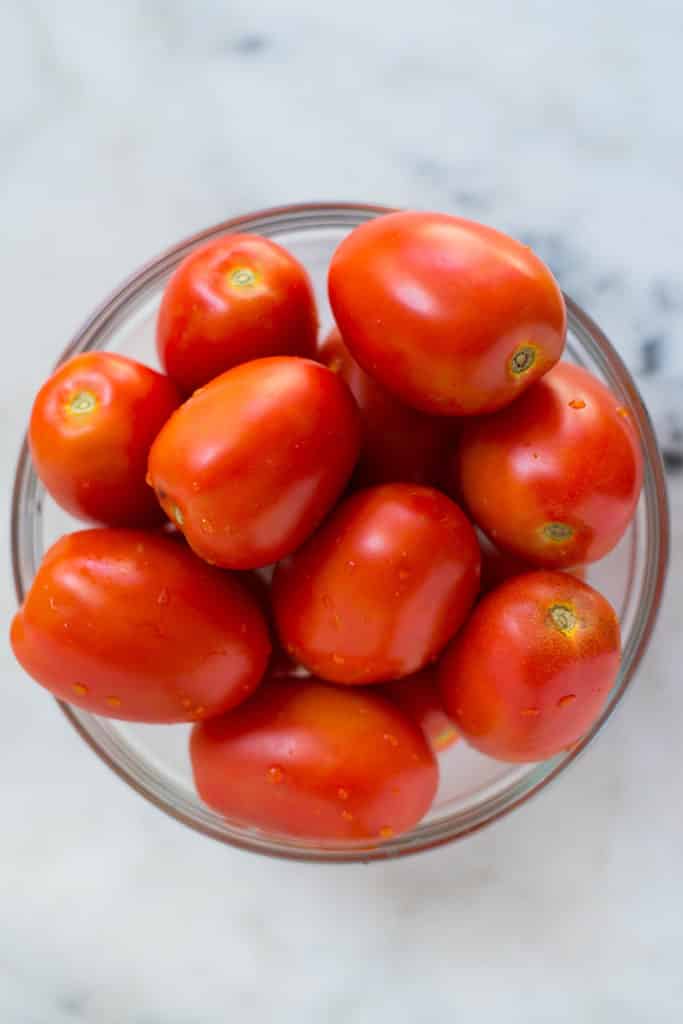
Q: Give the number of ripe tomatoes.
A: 11